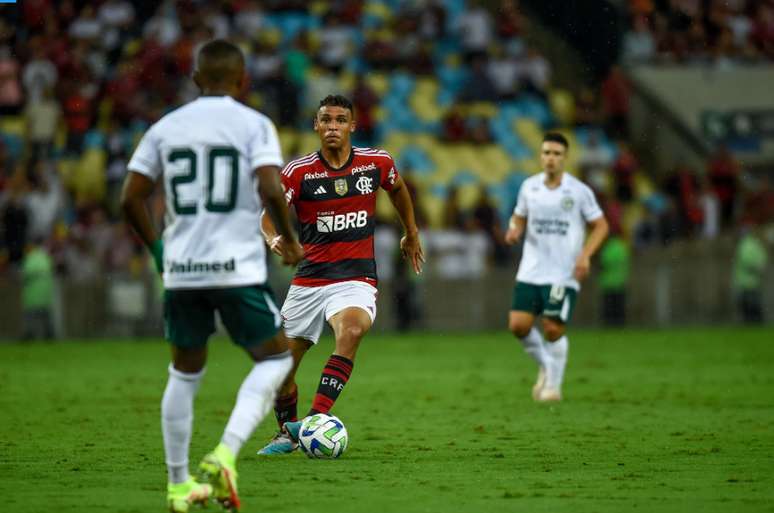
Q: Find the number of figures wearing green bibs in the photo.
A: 3